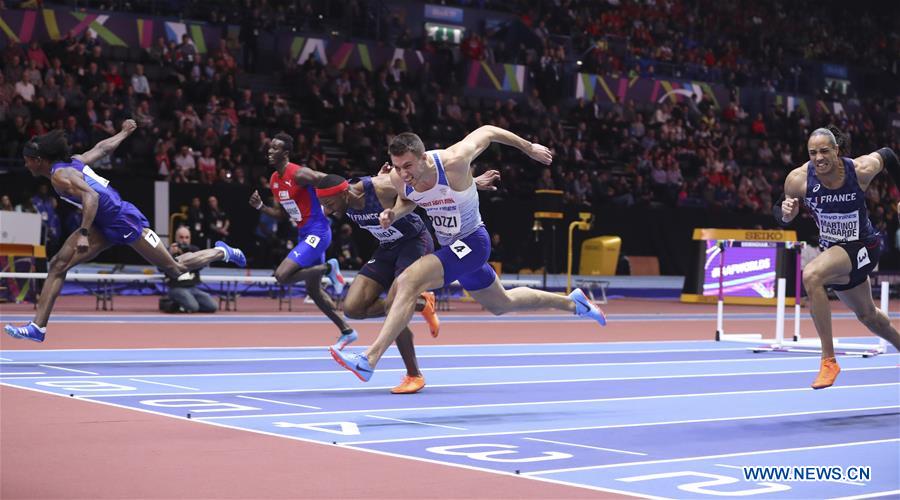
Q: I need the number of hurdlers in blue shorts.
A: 3